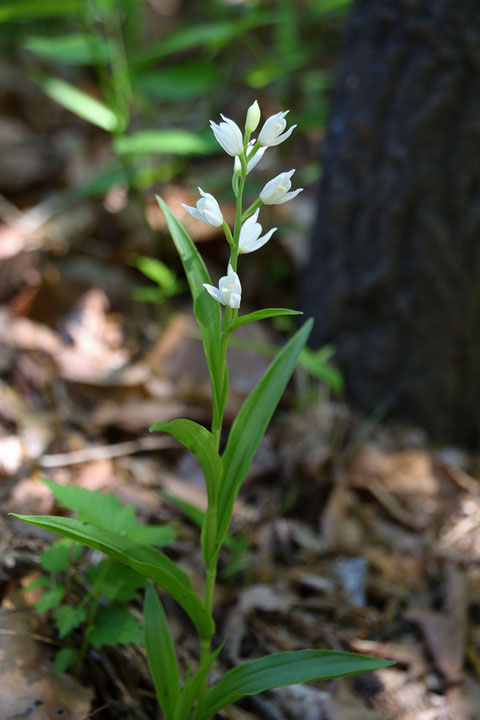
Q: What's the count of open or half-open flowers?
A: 7